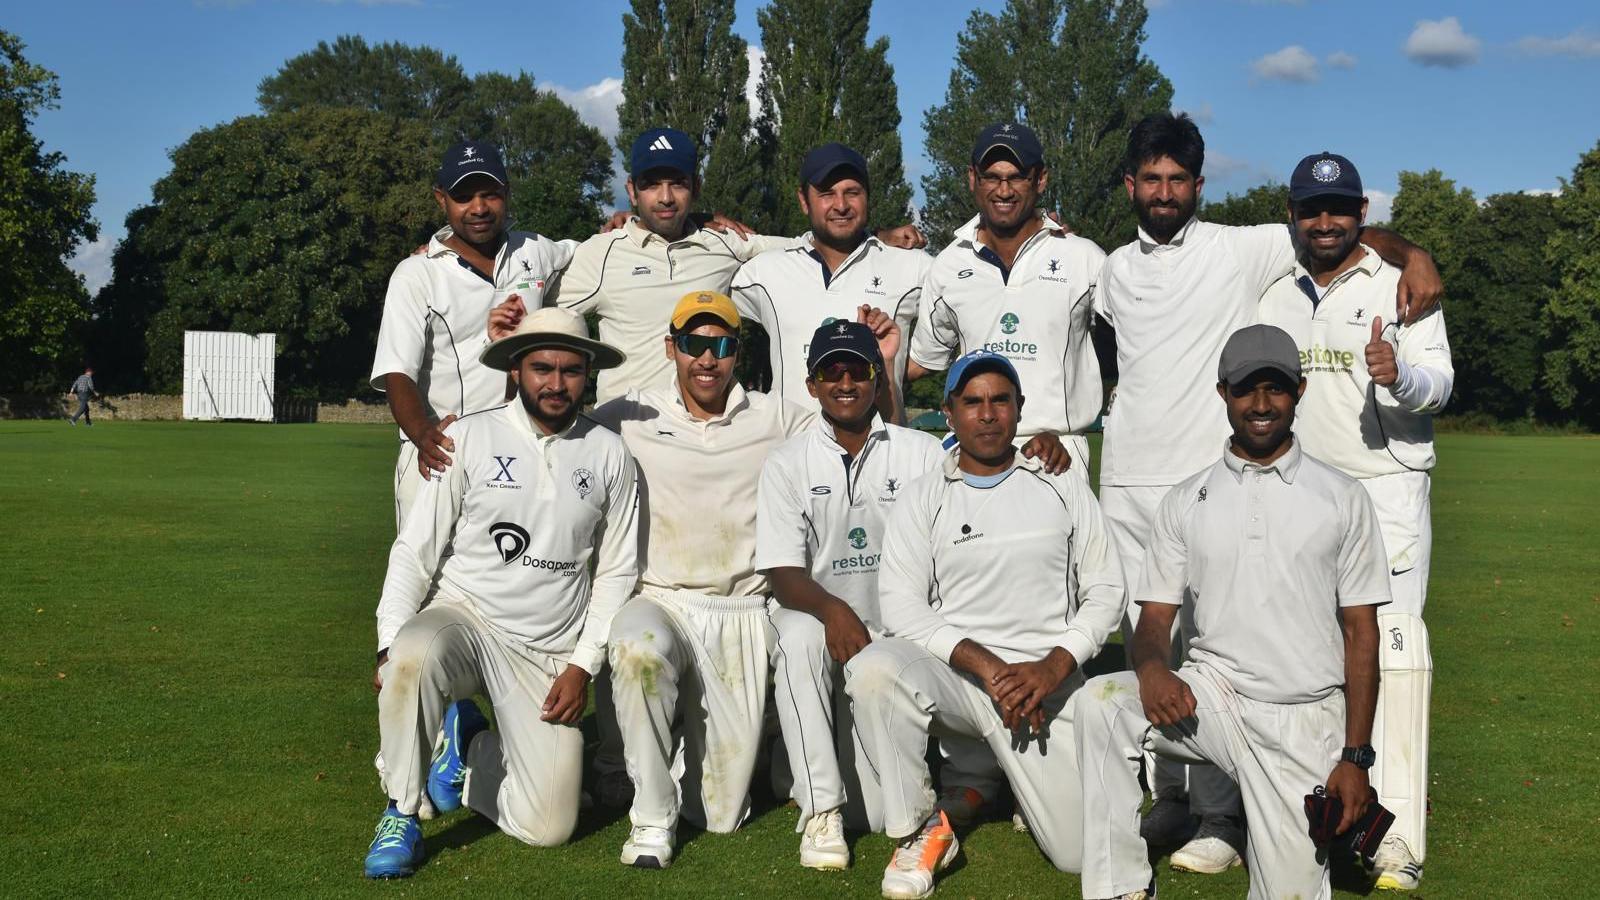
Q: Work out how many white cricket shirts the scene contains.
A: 11